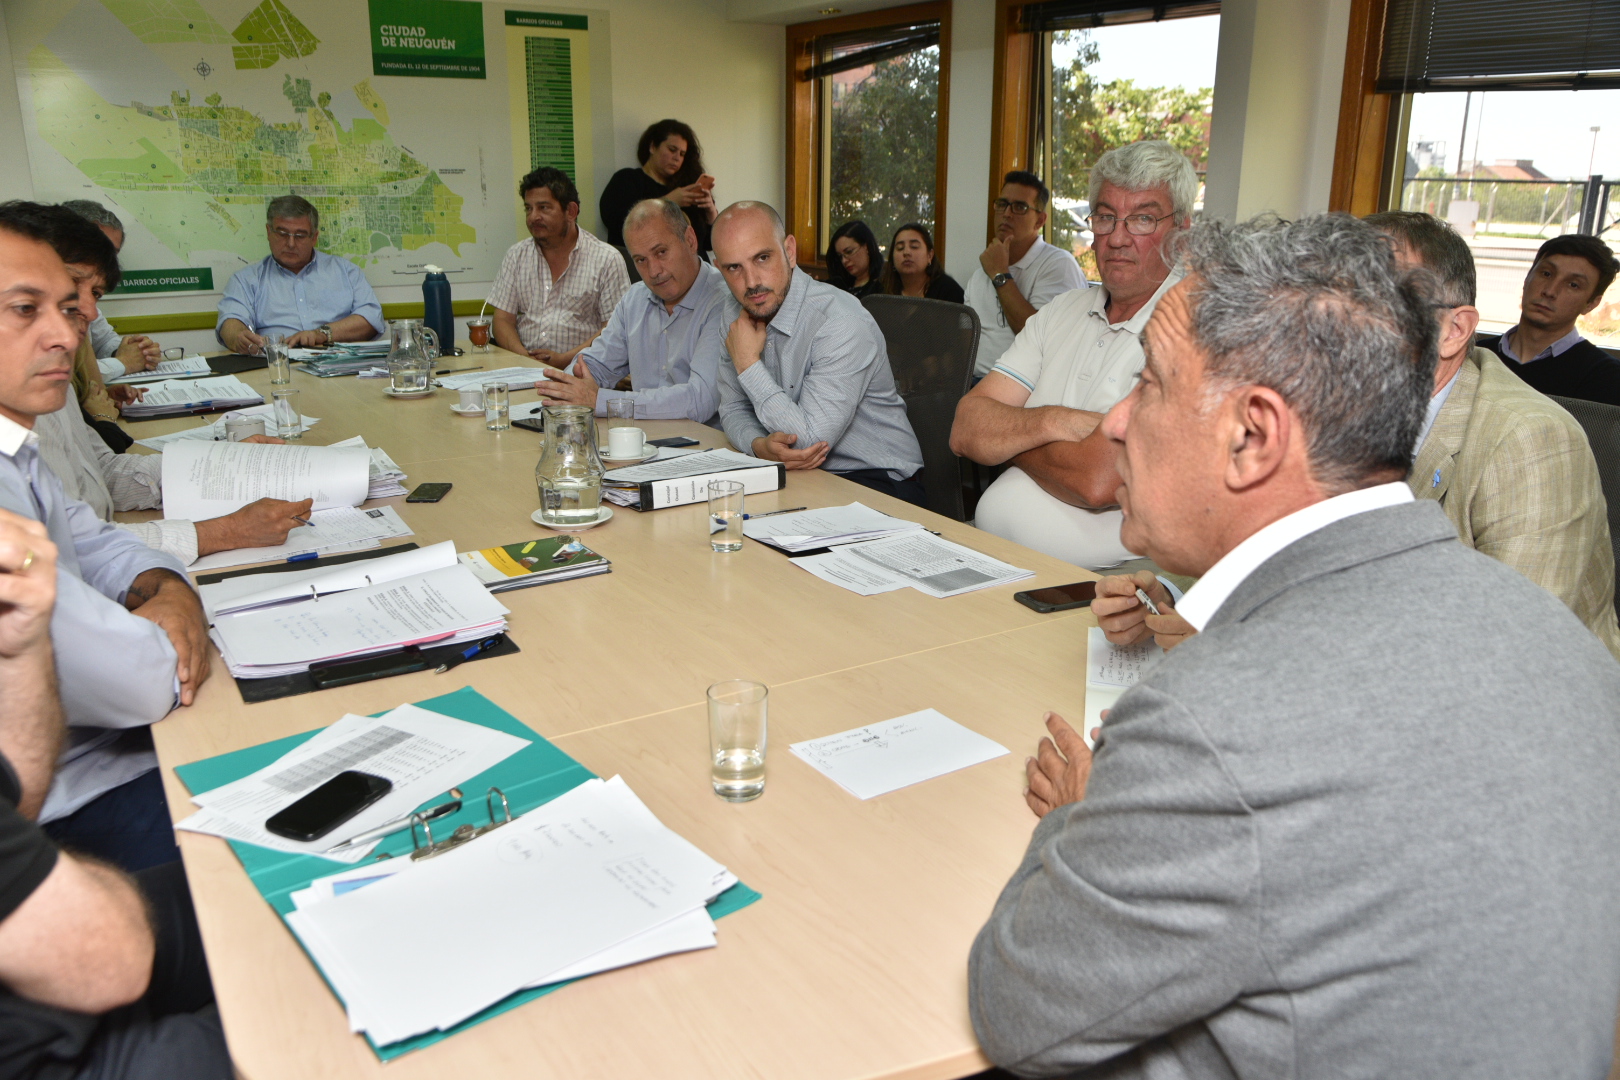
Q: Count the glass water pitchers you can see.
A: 2